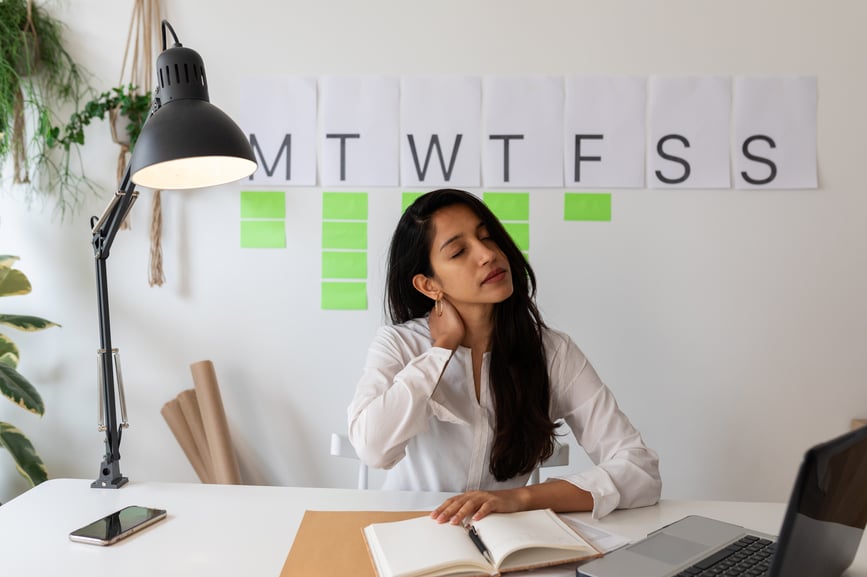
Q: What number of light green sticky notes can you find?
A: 11